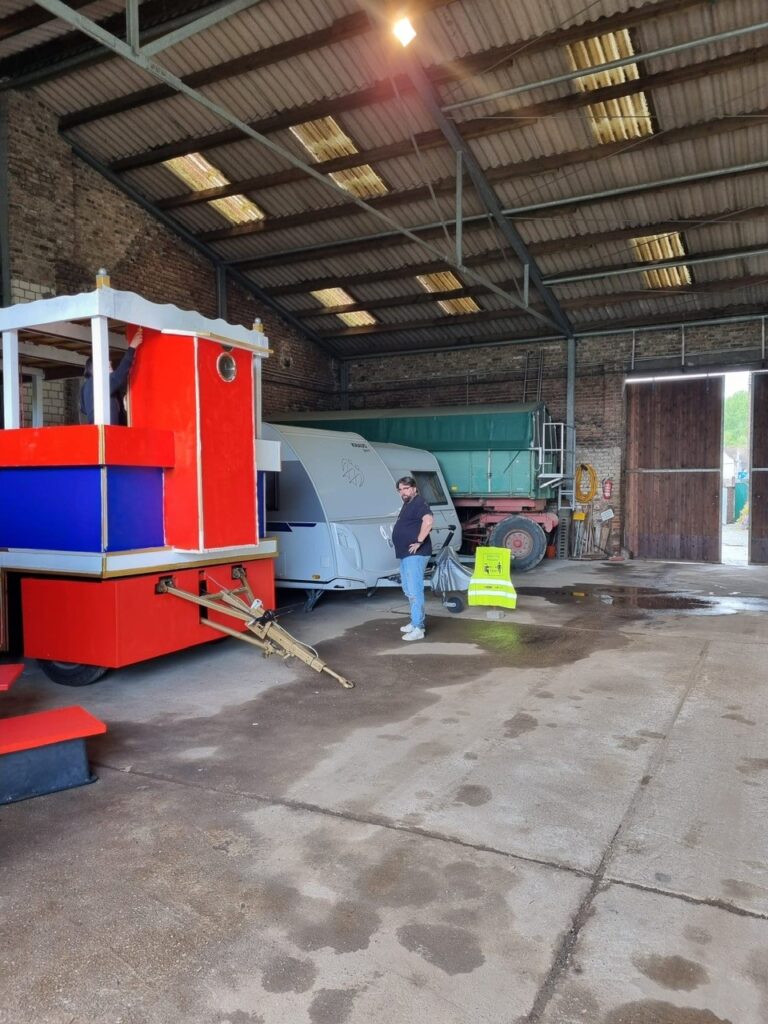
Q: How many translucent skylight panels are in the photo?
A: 6